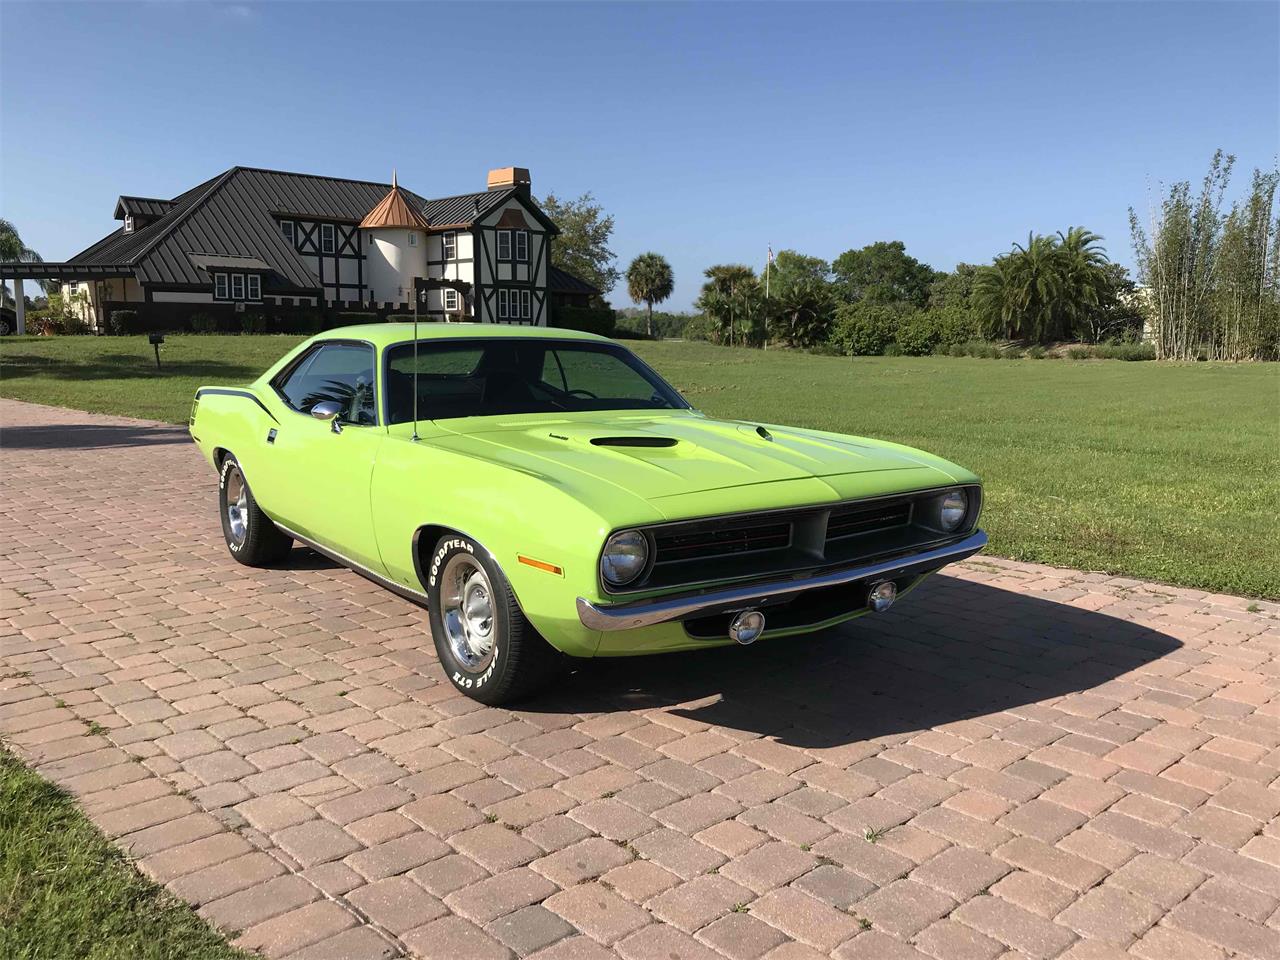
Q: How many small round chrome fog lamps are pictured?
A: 2